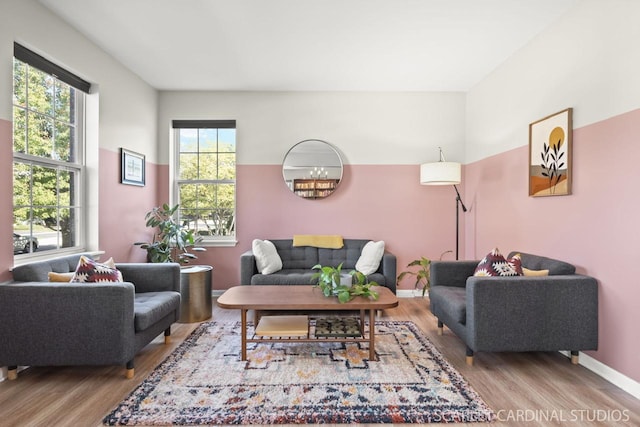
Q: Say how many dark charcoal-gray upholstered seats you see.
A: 3